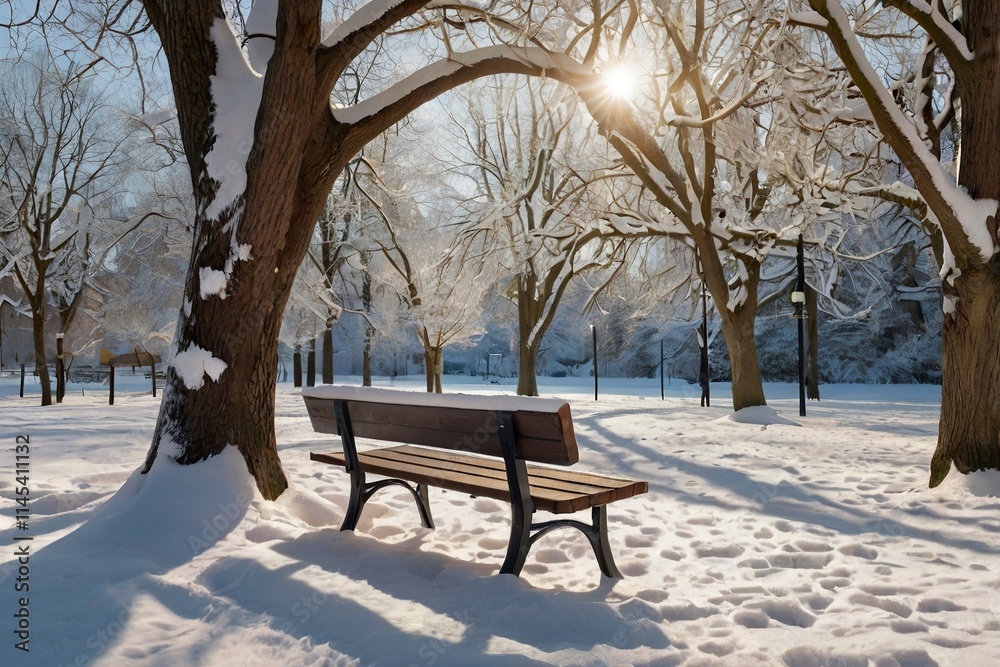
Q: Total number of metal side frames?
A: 2